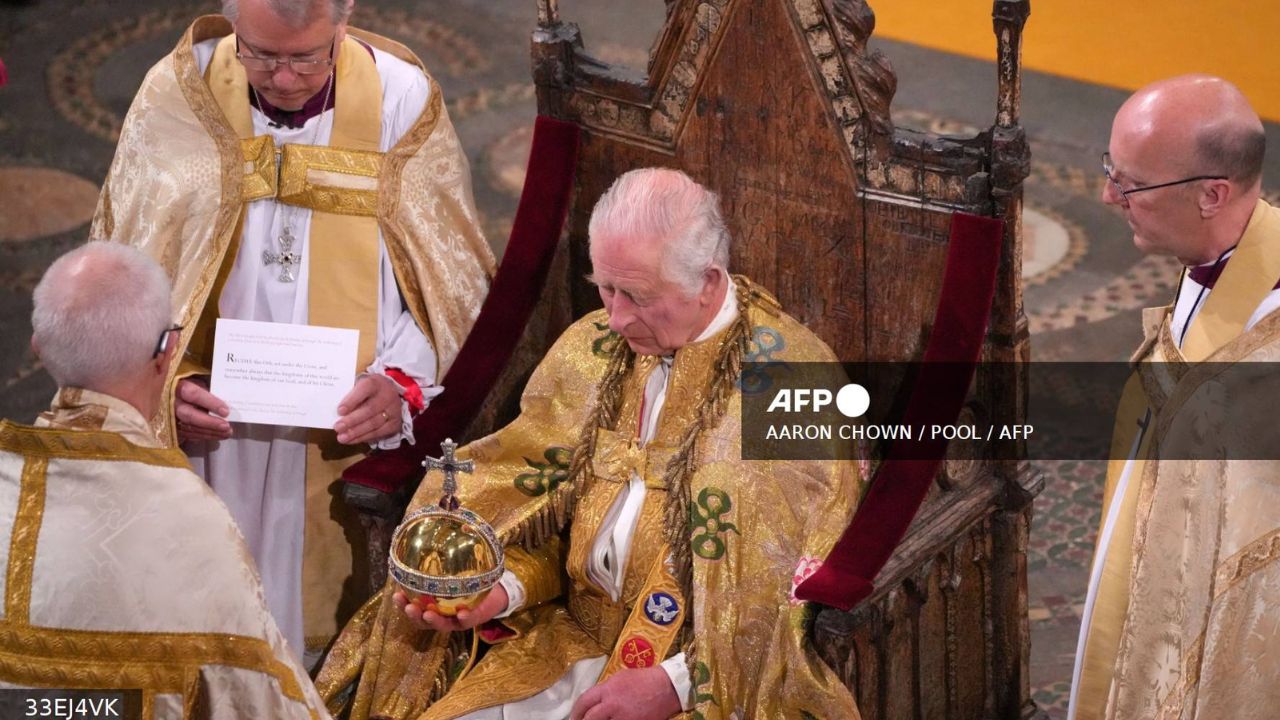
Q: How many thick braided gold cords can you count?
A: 2